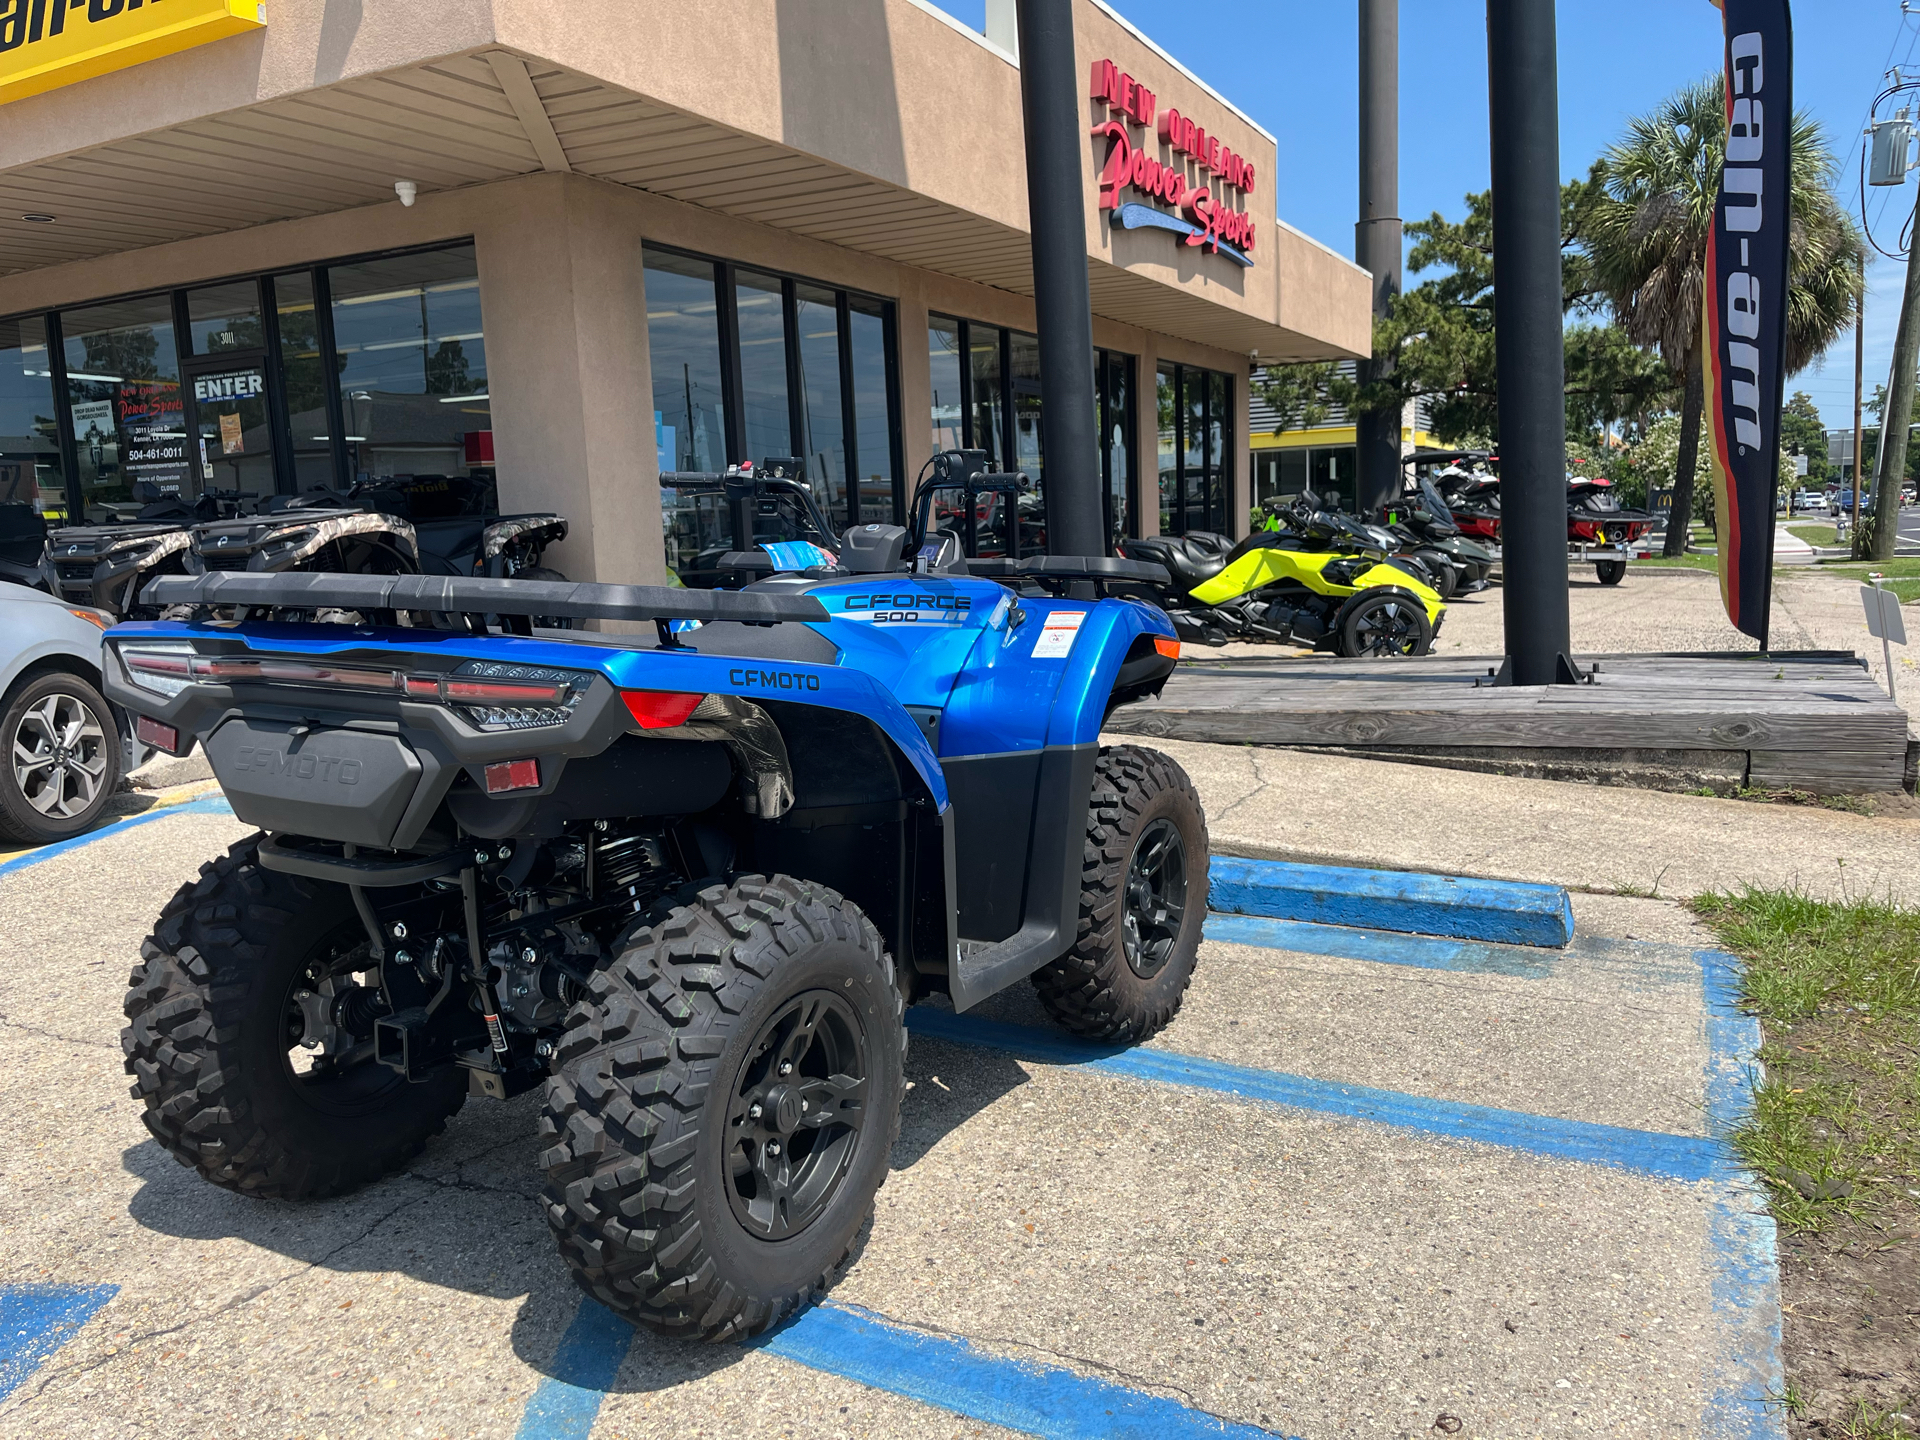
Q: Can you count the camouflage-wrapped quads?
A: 2